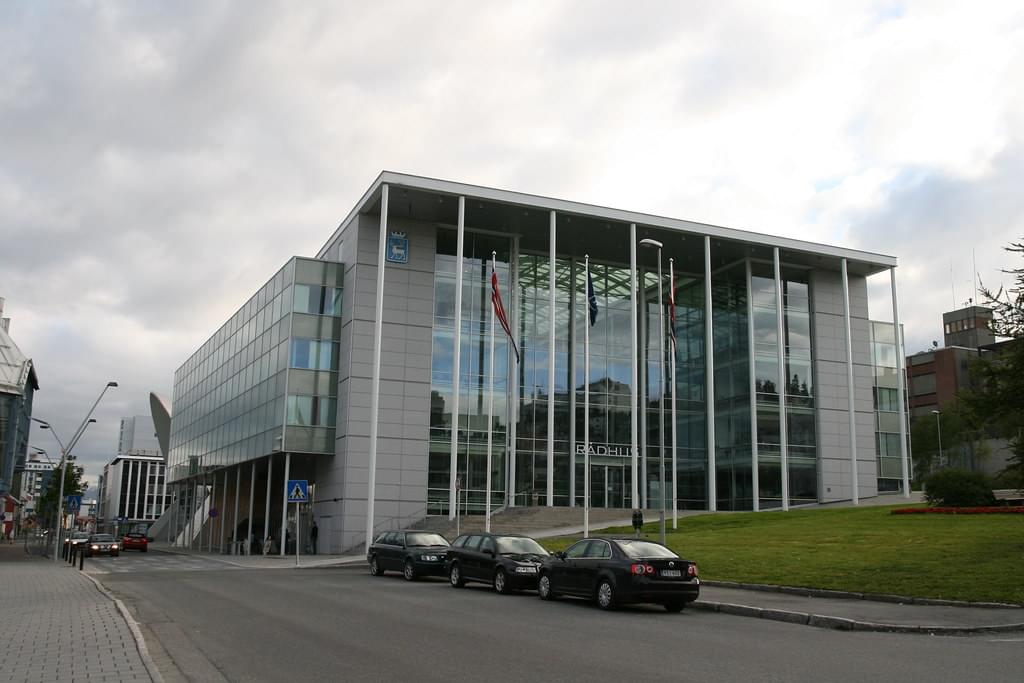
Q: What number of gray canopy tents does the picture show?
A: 0